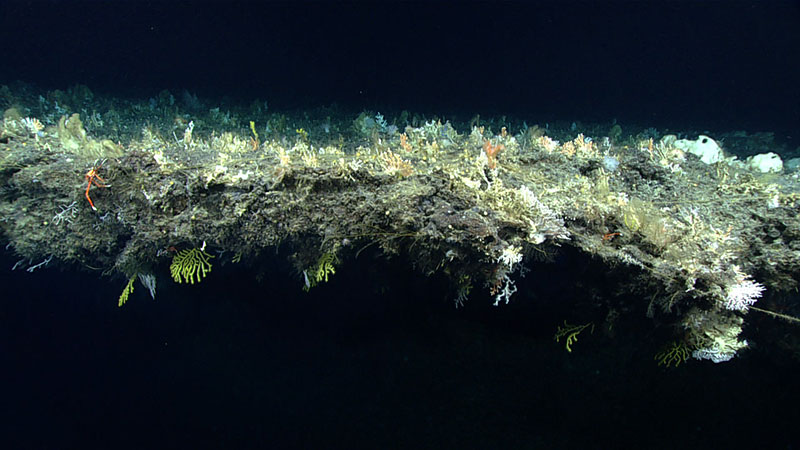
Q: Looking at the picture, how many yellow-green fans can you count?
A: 5